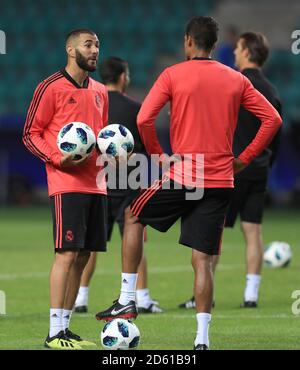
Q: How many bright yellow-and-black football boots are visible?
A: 2